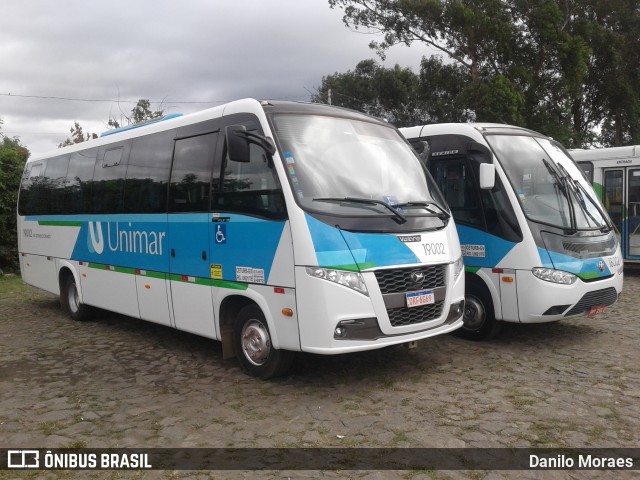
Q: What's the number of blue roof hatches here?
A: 1